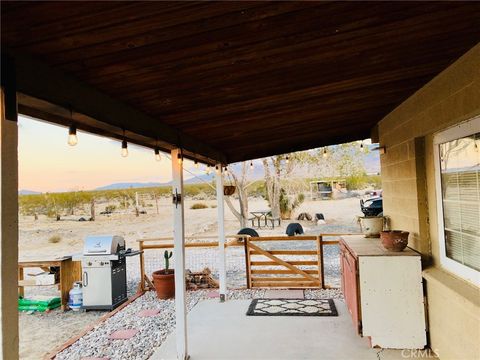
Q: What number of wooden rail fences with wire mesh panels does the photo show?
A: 1